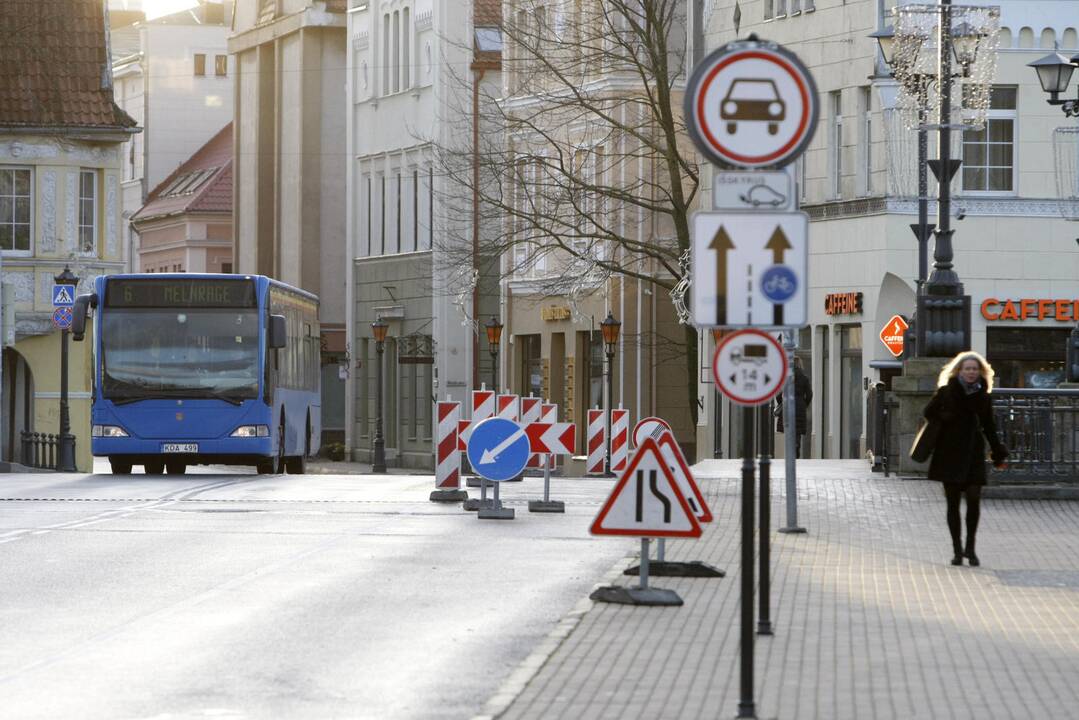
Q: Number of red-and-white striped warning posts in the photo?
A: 7